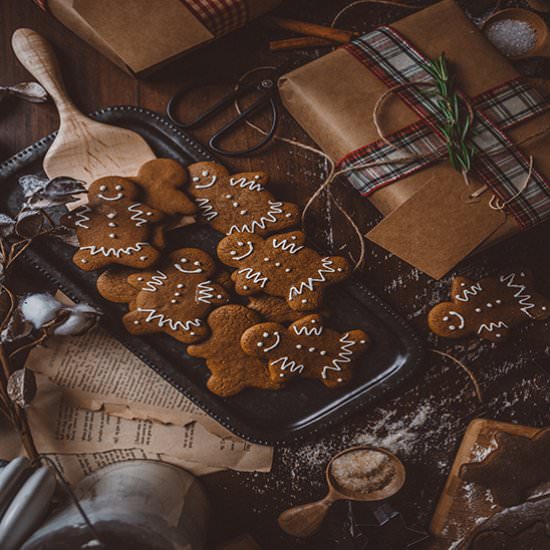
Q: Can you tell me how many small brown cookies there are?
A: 10